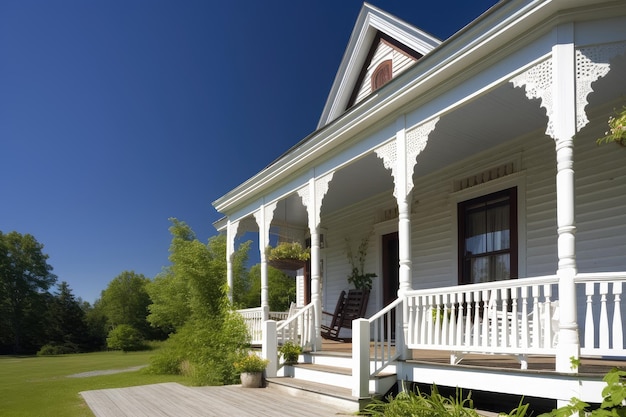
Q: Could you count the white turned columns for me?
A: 5